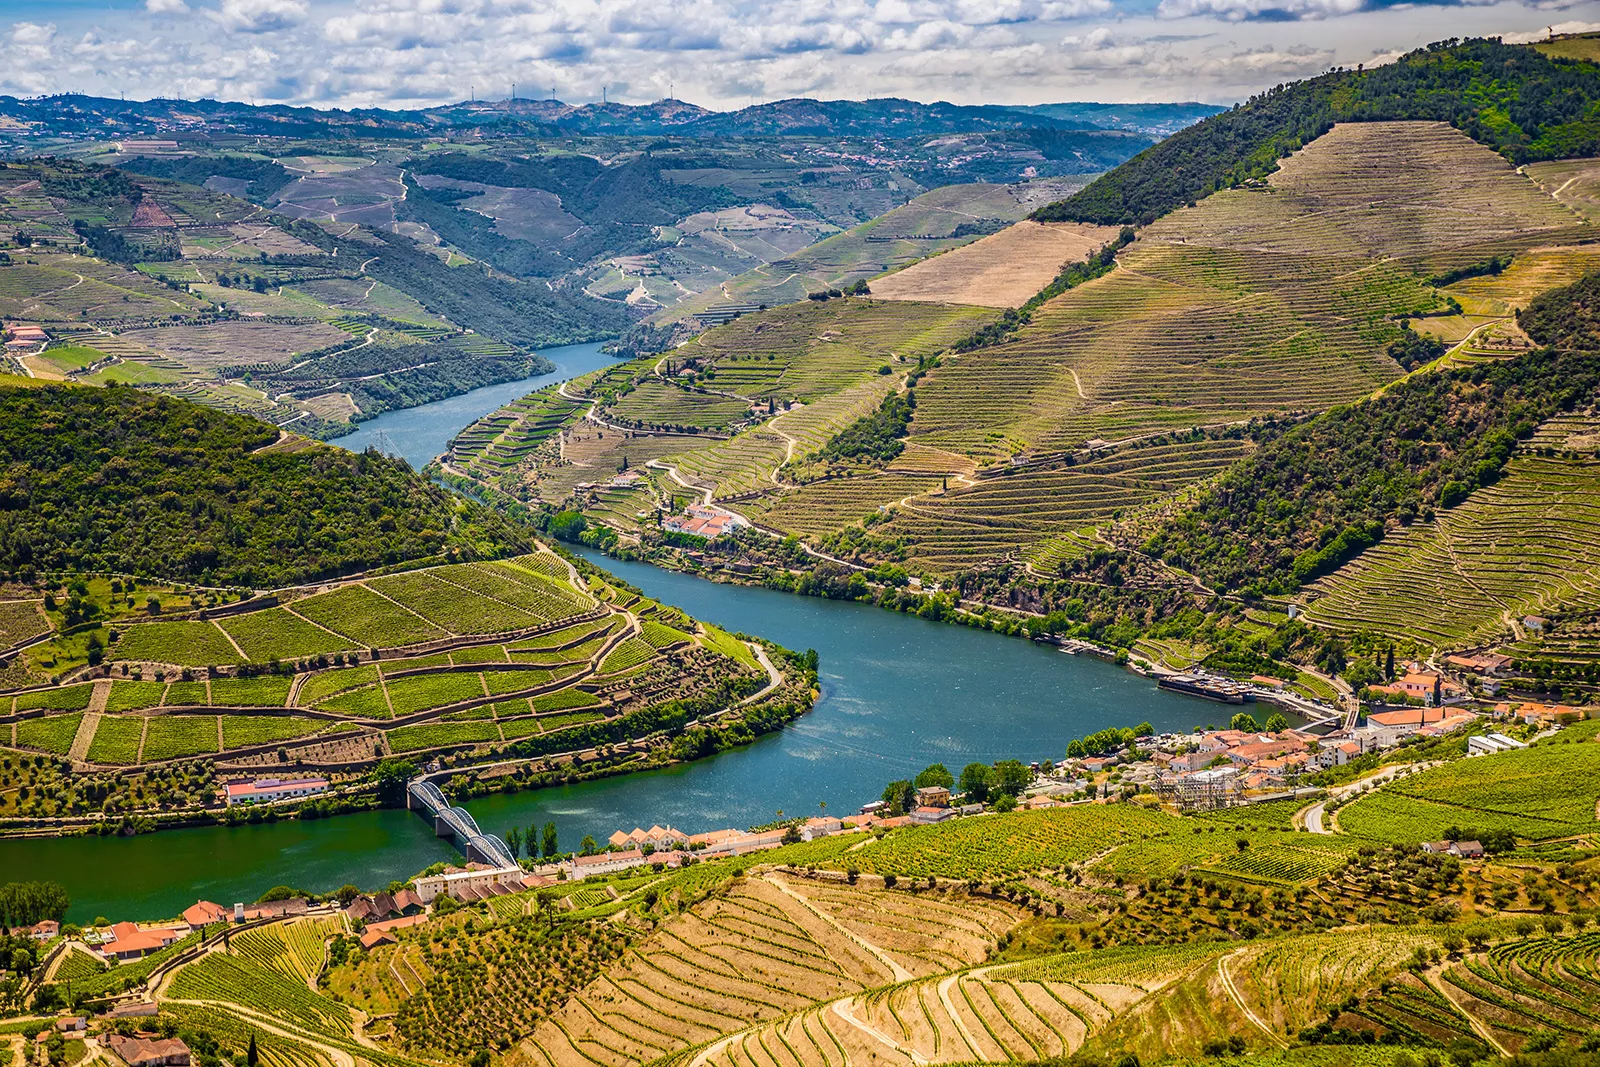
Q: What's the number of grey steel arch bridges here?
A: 1